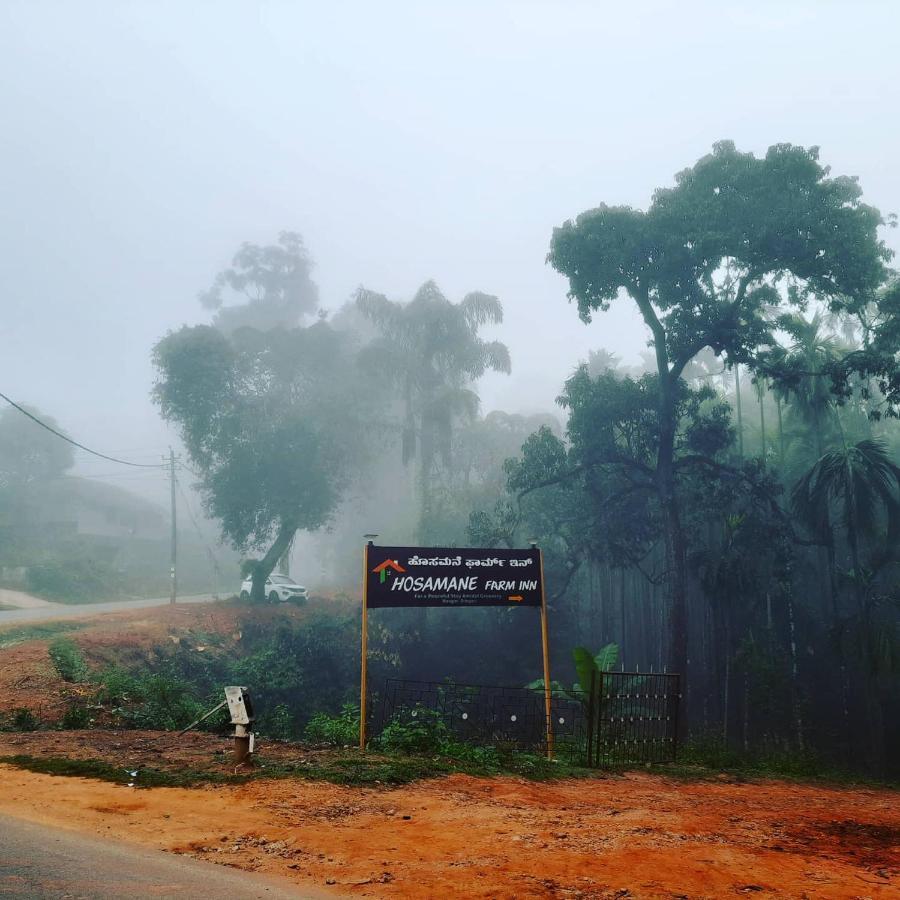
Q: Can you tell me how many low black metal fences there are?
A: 1